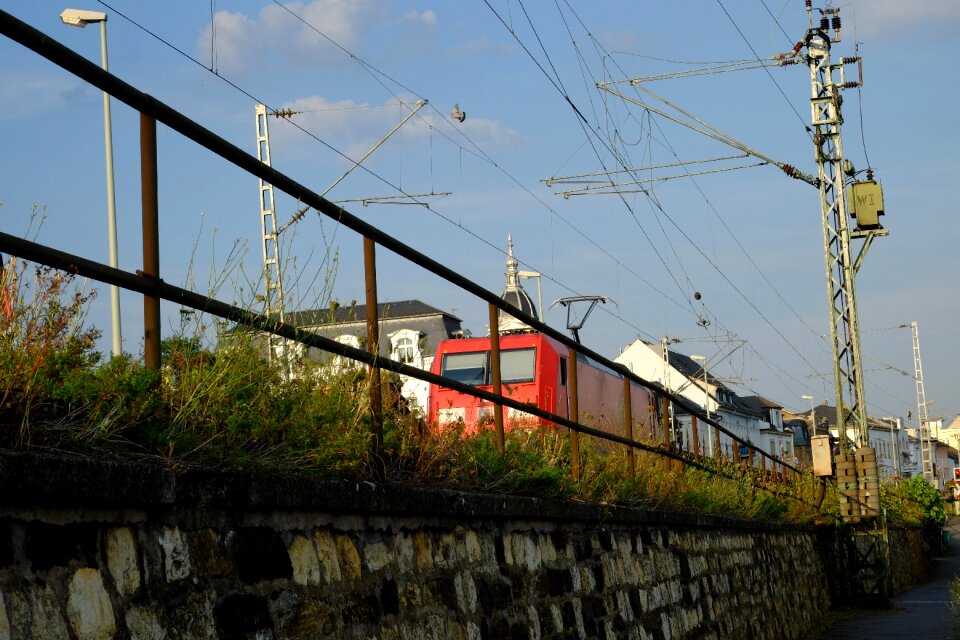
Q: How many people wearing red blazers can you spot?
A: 0